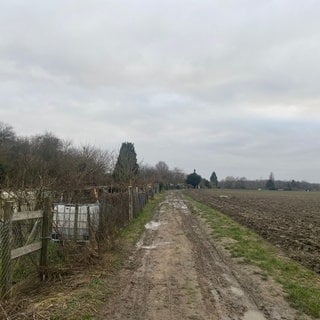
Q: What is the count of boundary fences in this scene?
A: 1